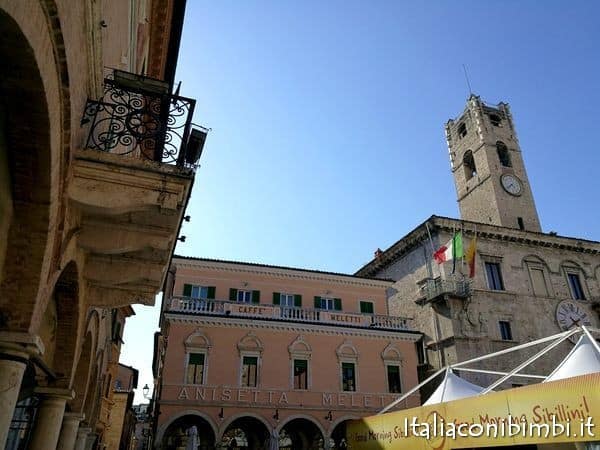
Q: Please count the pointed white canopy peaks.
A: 2